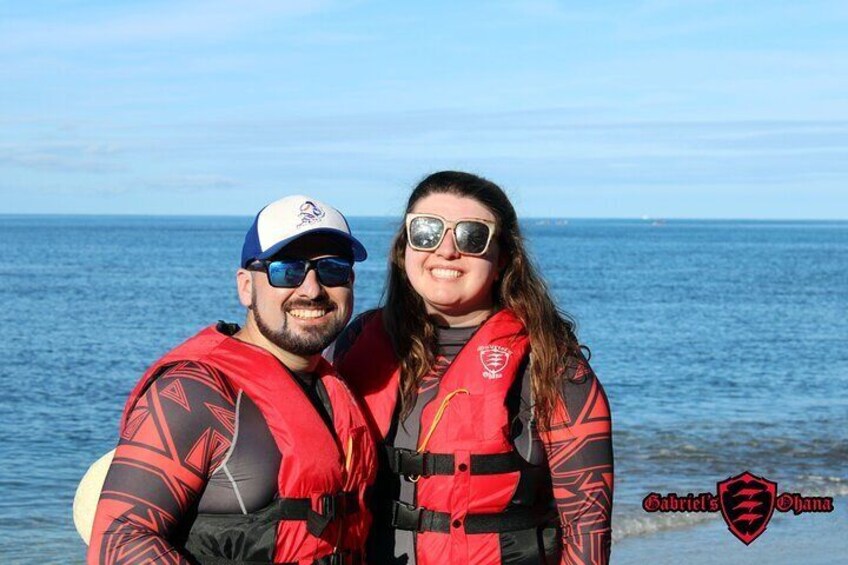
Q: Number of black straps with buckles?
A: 4